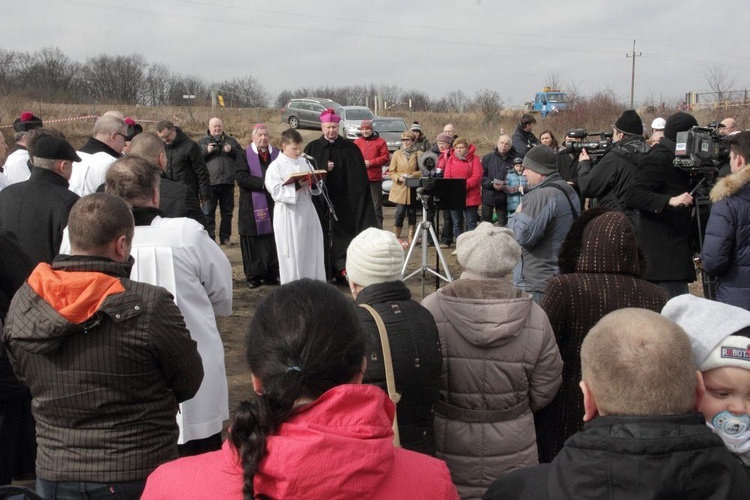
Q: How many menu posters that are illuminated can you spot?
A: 0